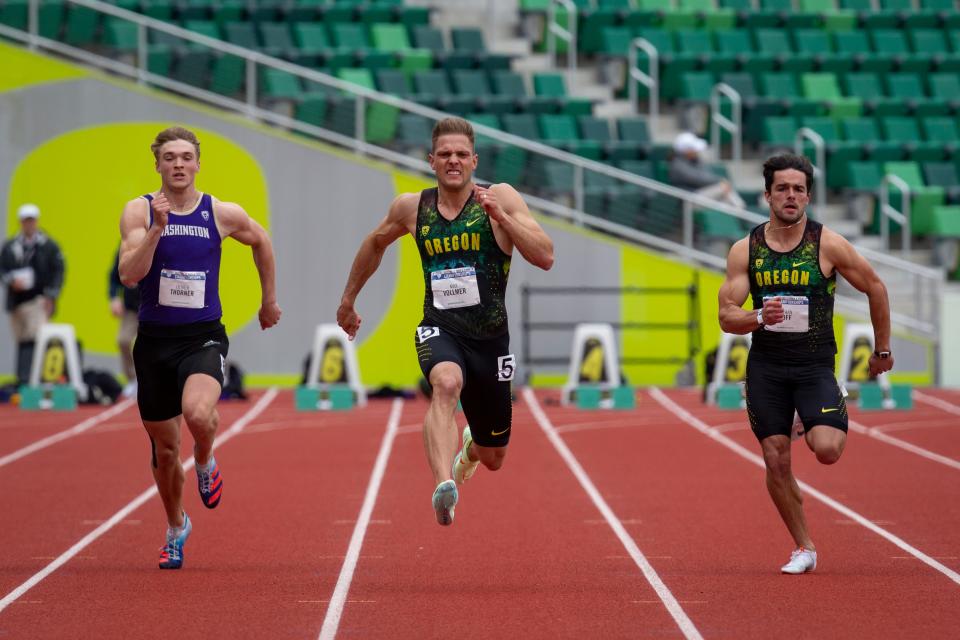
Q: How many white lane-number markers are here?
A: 5